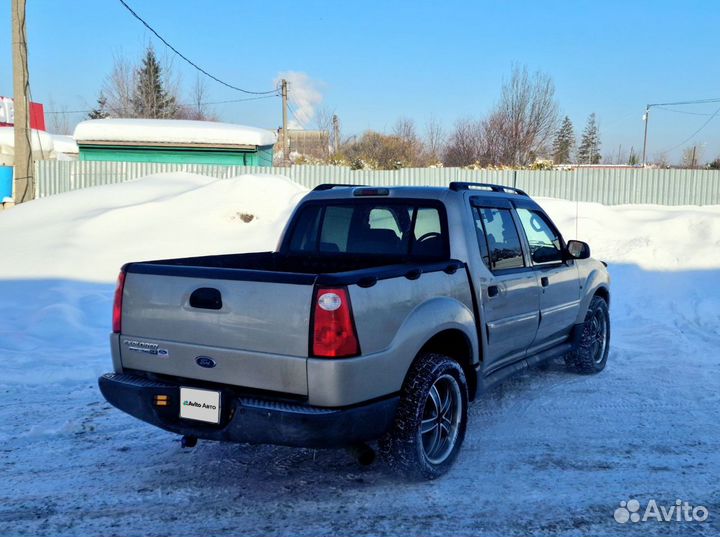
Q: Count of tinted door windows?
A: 2